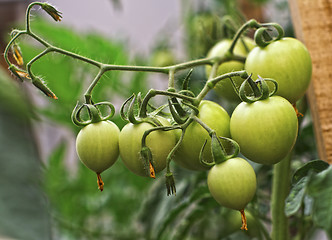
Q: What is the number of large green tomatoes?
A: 7